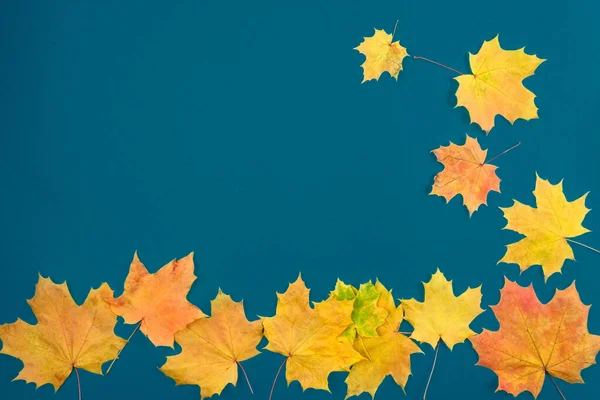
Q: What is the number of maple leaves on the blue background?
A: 12